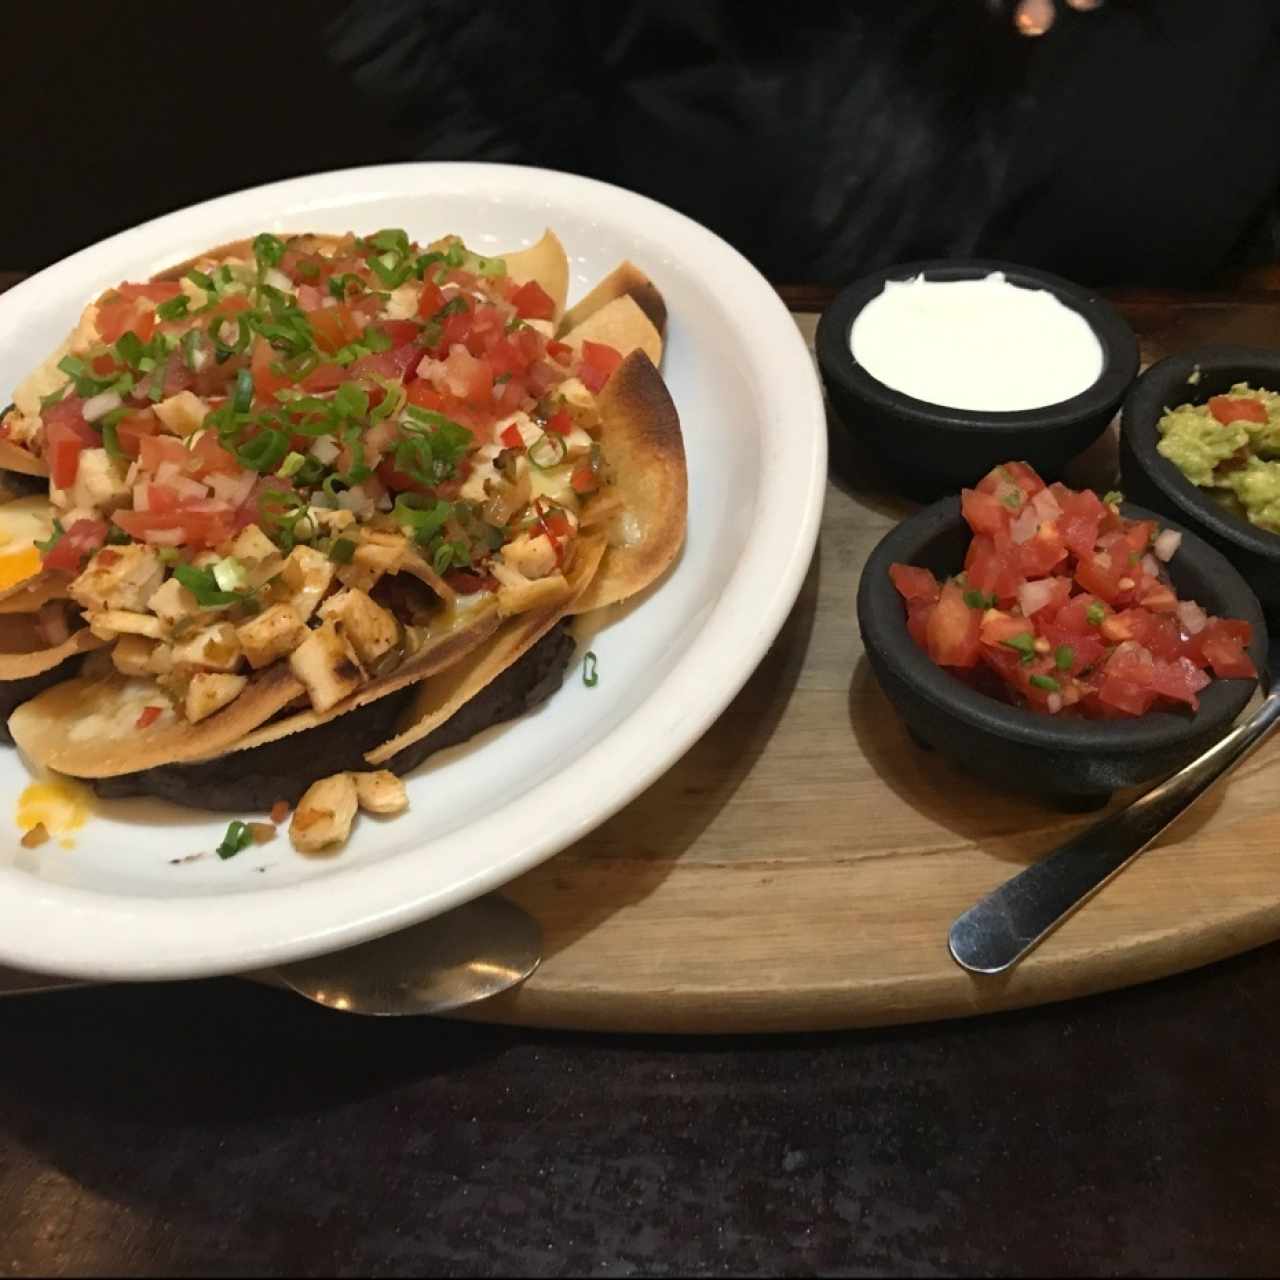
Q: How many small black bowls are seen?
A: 3